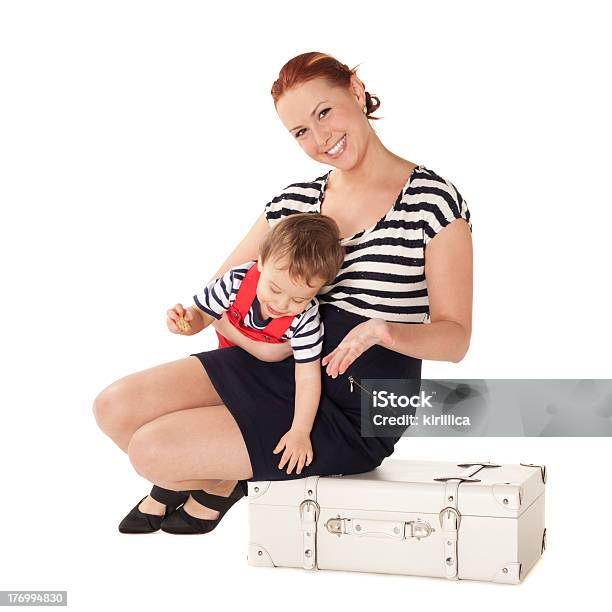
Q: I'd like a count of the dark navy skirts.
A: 1